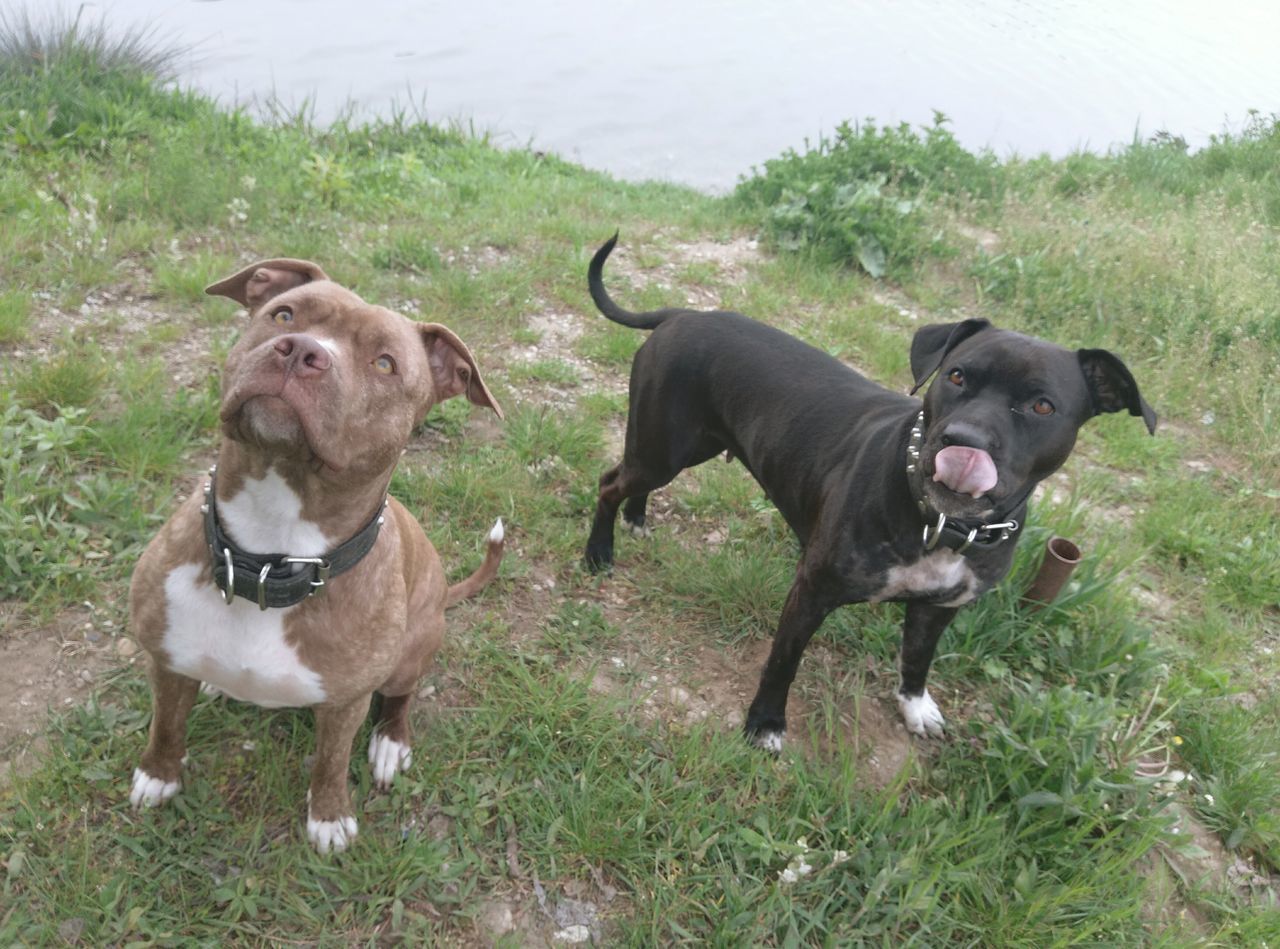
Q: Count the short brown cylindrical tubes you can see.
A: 1